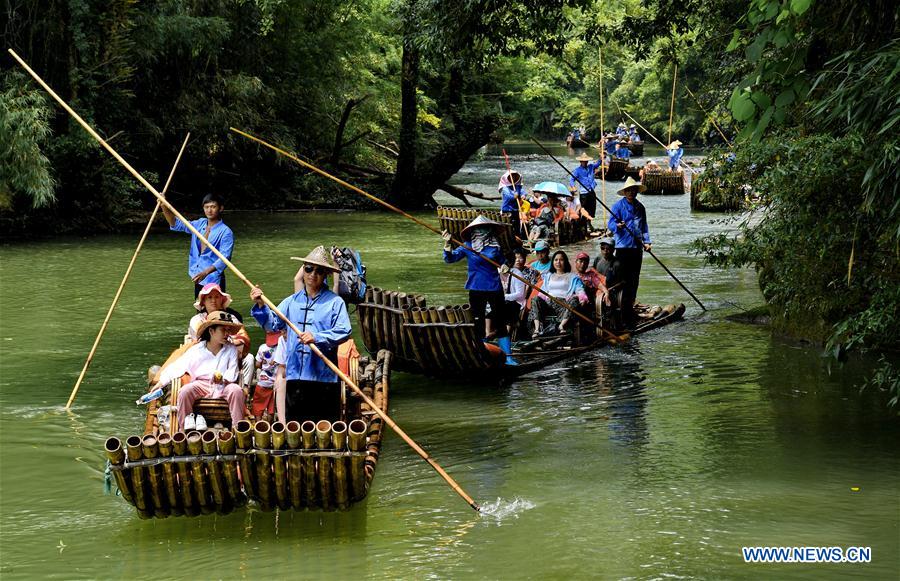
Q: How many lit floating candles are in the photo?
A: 0